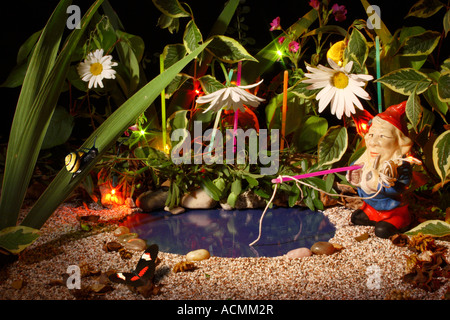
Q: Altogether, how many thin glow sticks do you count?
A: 6